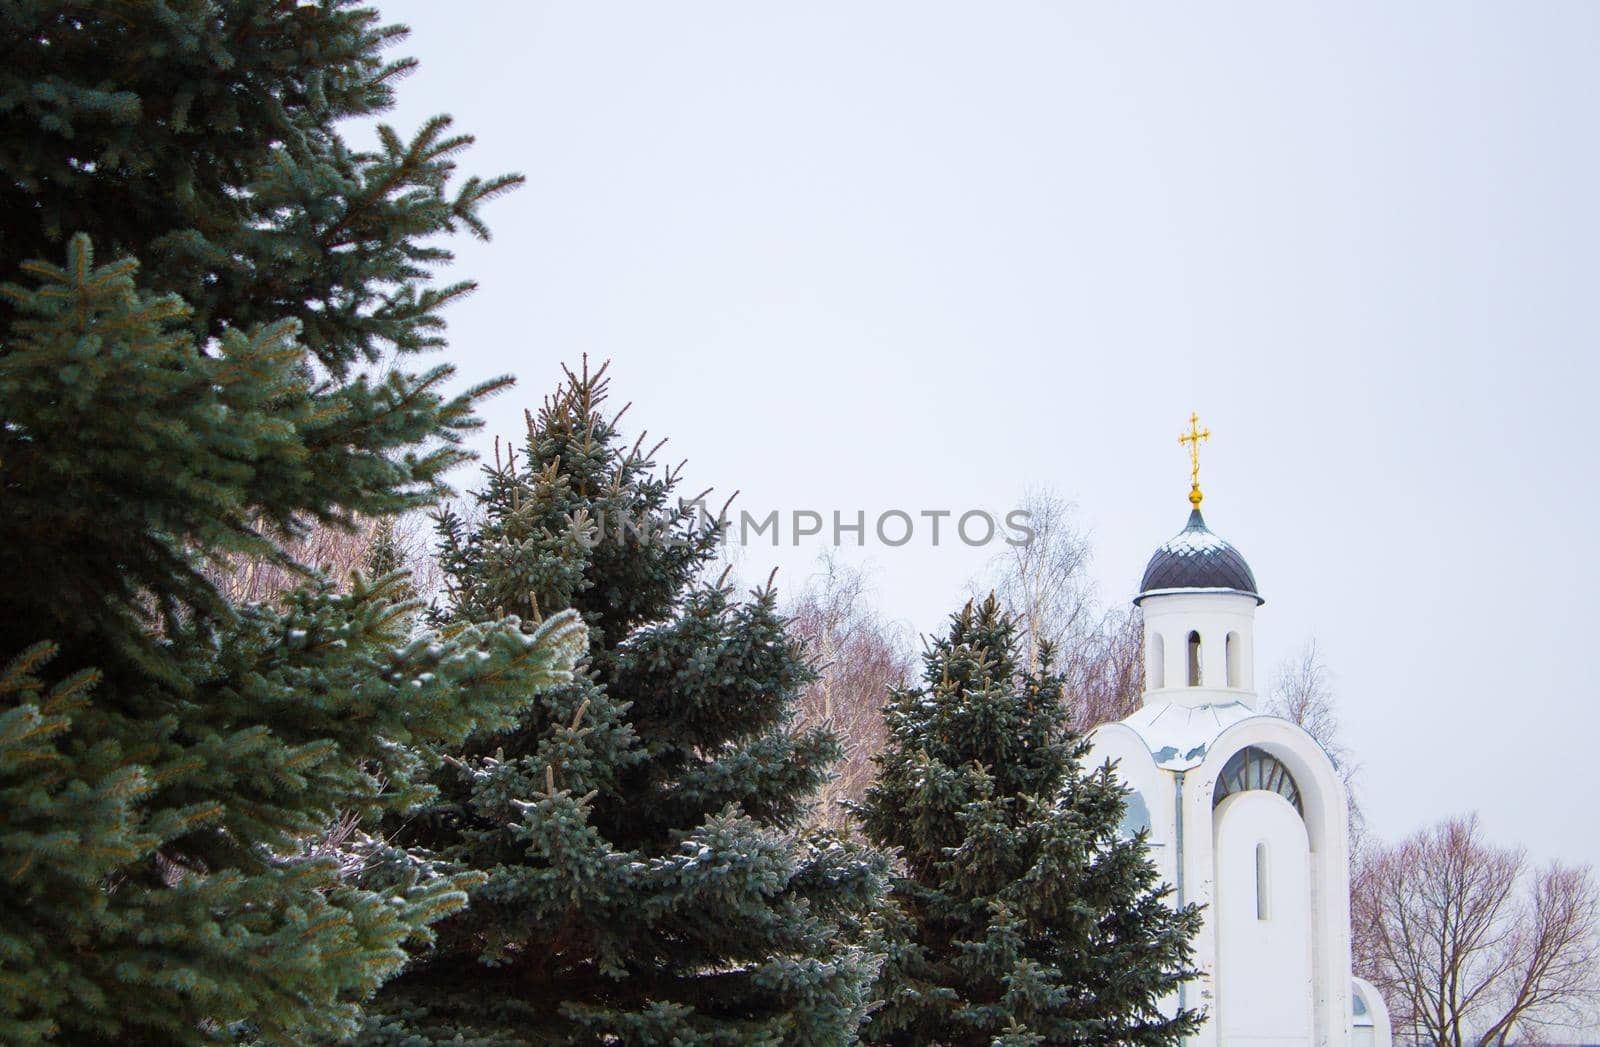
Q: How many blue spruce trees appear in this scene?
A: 3